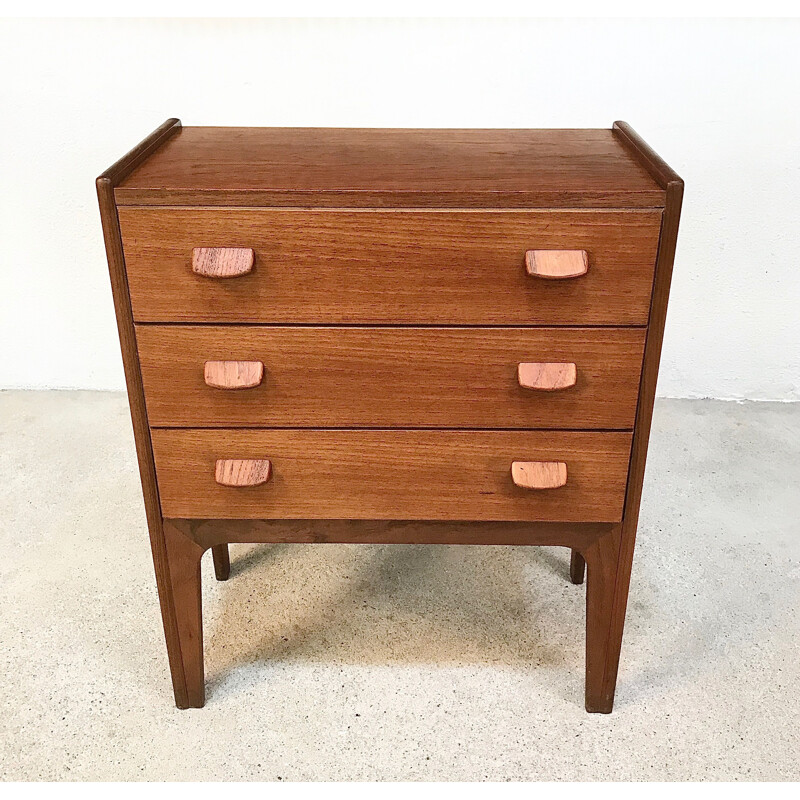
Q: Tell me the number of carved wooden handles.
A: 6